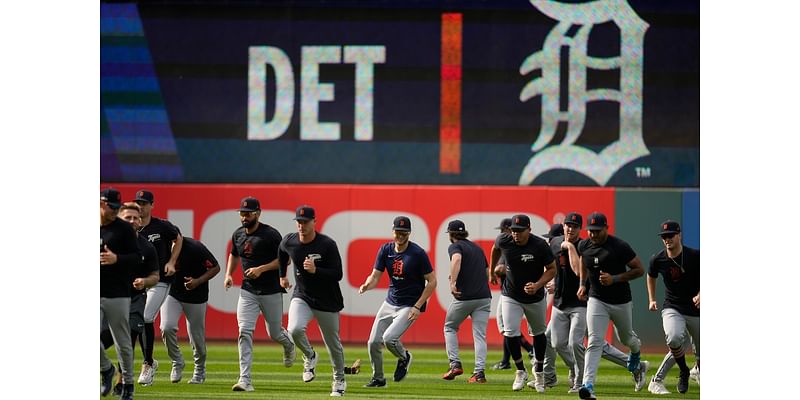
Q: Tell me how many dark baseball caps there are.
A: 12